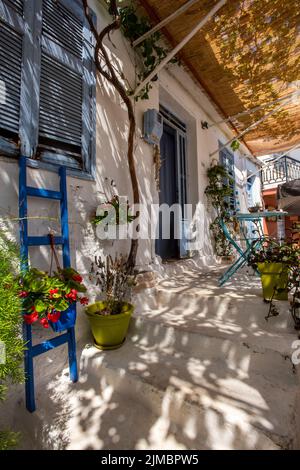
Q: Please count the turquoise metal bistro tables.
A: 1